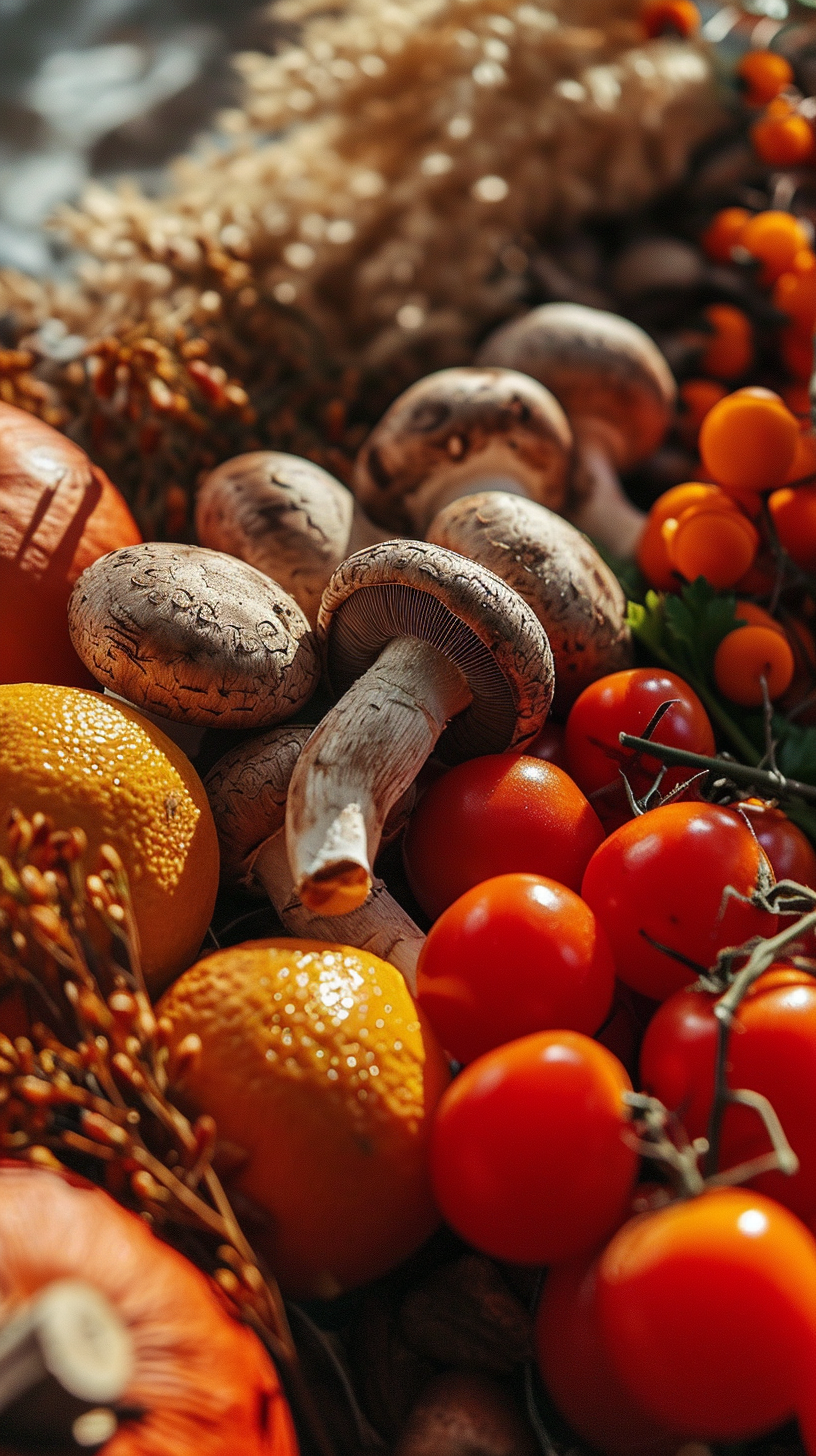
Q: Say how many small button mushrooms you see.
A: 7